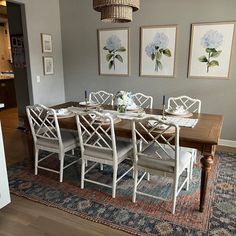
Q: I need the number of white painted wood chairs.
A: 6